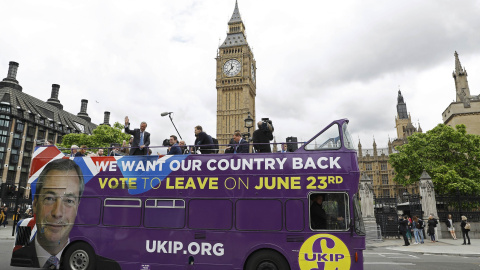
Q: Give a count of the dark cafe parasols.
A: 0